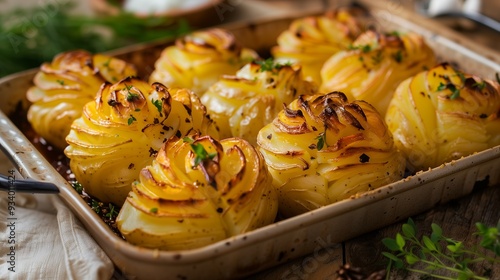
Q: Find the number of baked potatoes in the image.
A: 9